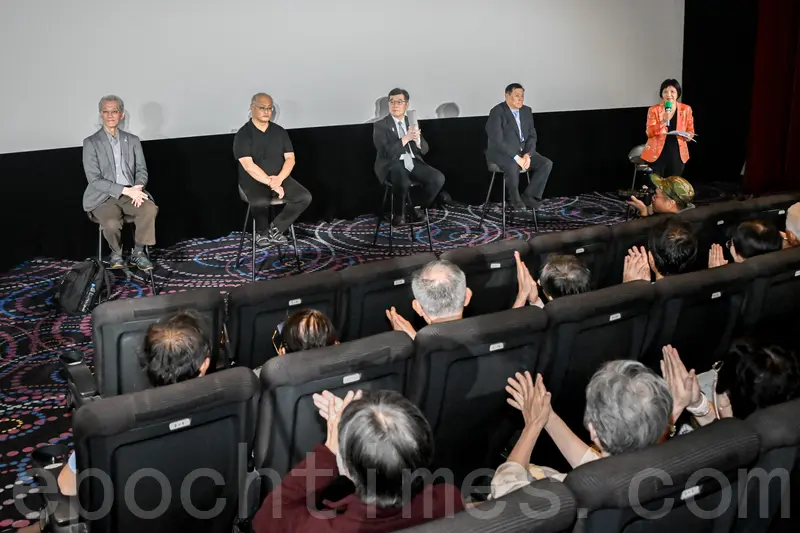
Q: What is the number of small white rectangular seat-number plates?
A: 13